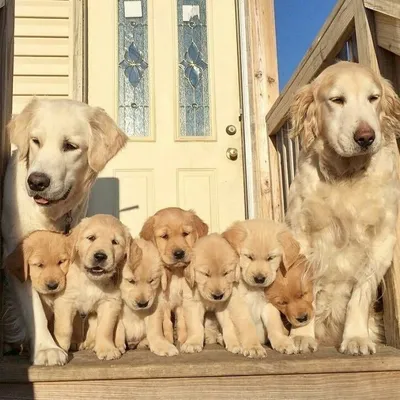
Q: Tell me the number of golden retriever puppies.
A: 7